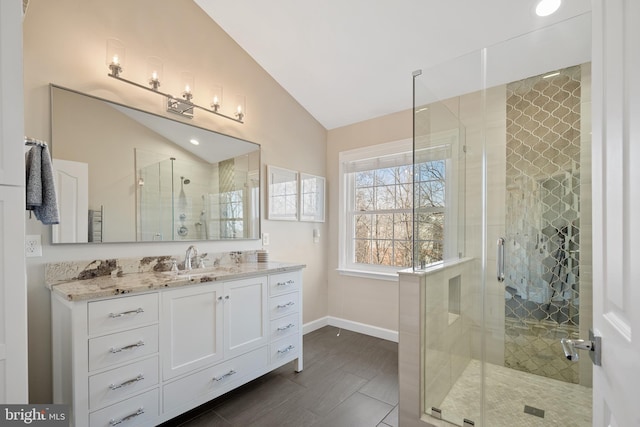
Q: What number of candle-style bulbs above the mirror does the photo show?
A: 5